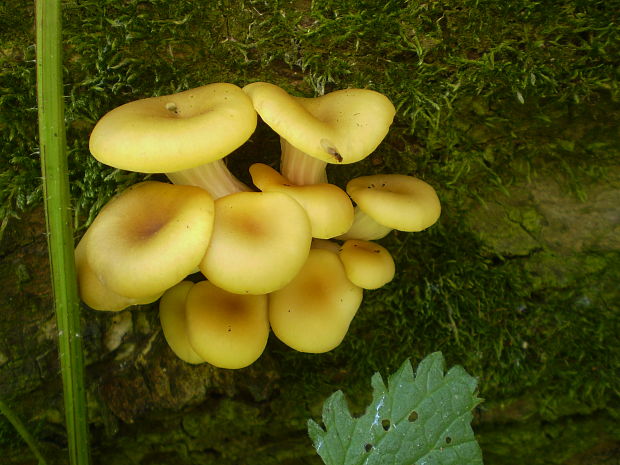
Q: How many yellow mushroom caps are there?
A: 11